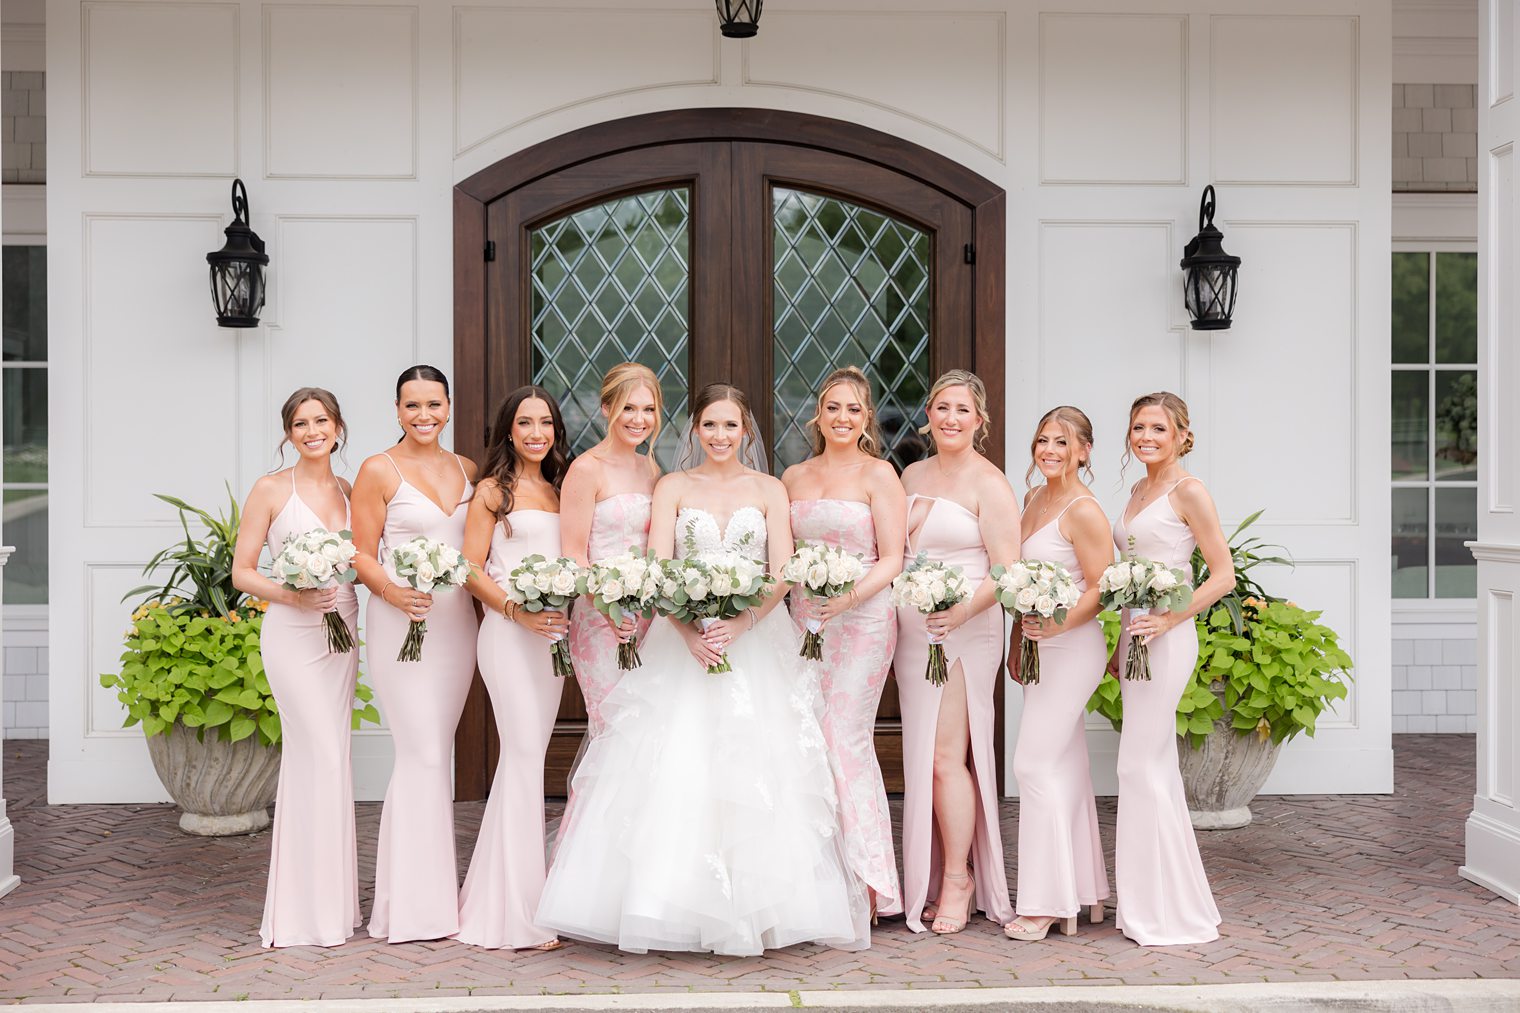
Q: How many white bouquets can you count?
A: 9